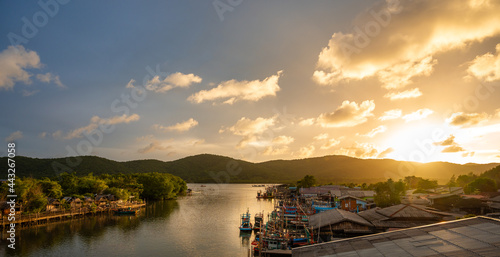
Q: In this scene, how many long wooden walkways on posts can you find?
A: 1